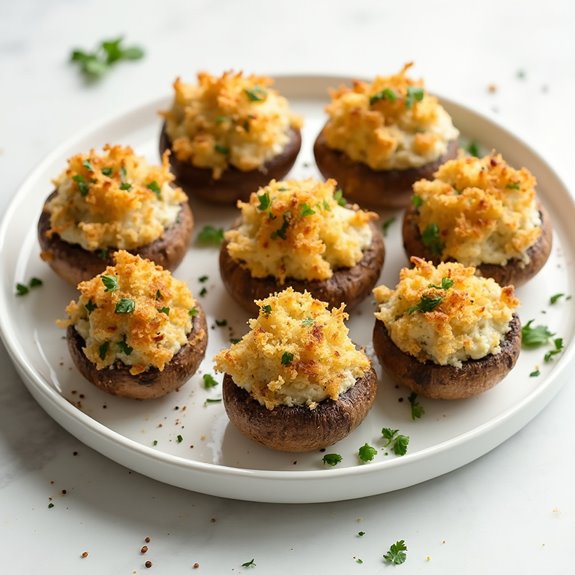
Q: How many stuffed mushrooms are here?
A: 8